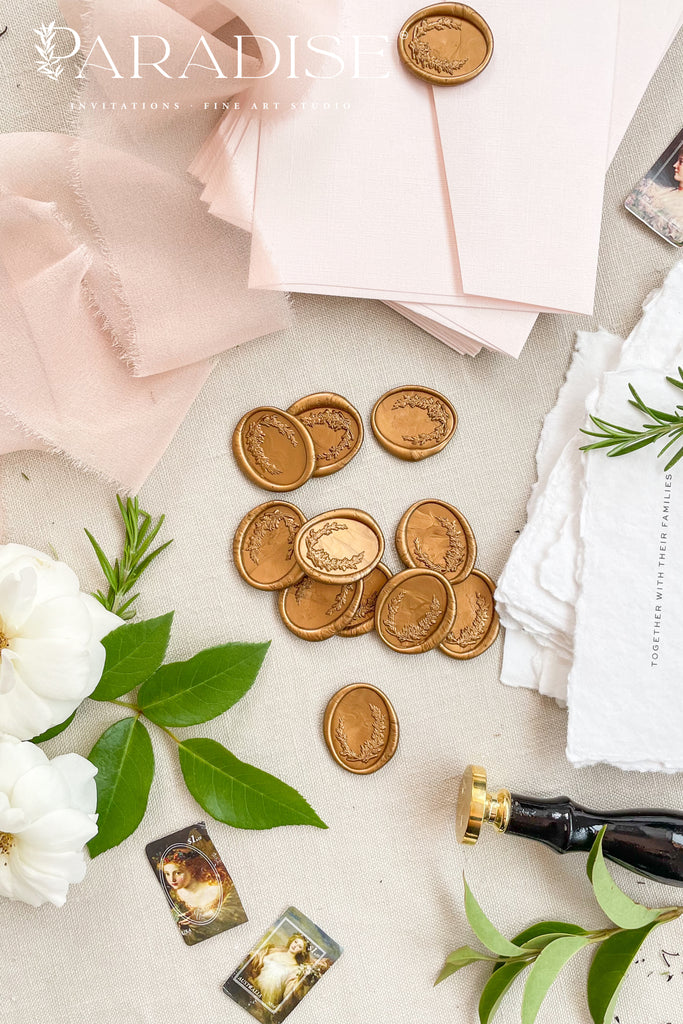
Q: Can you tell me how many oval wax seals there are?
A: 12